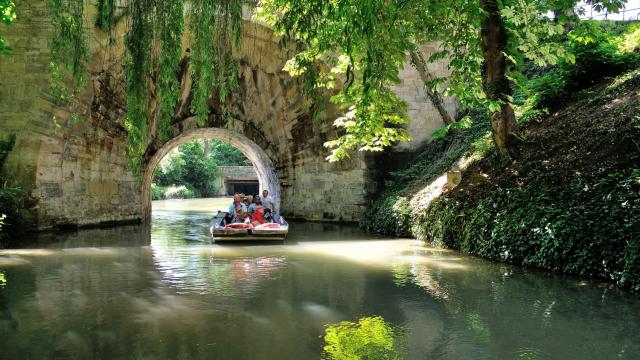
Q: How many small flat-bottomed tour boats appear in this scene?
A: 1